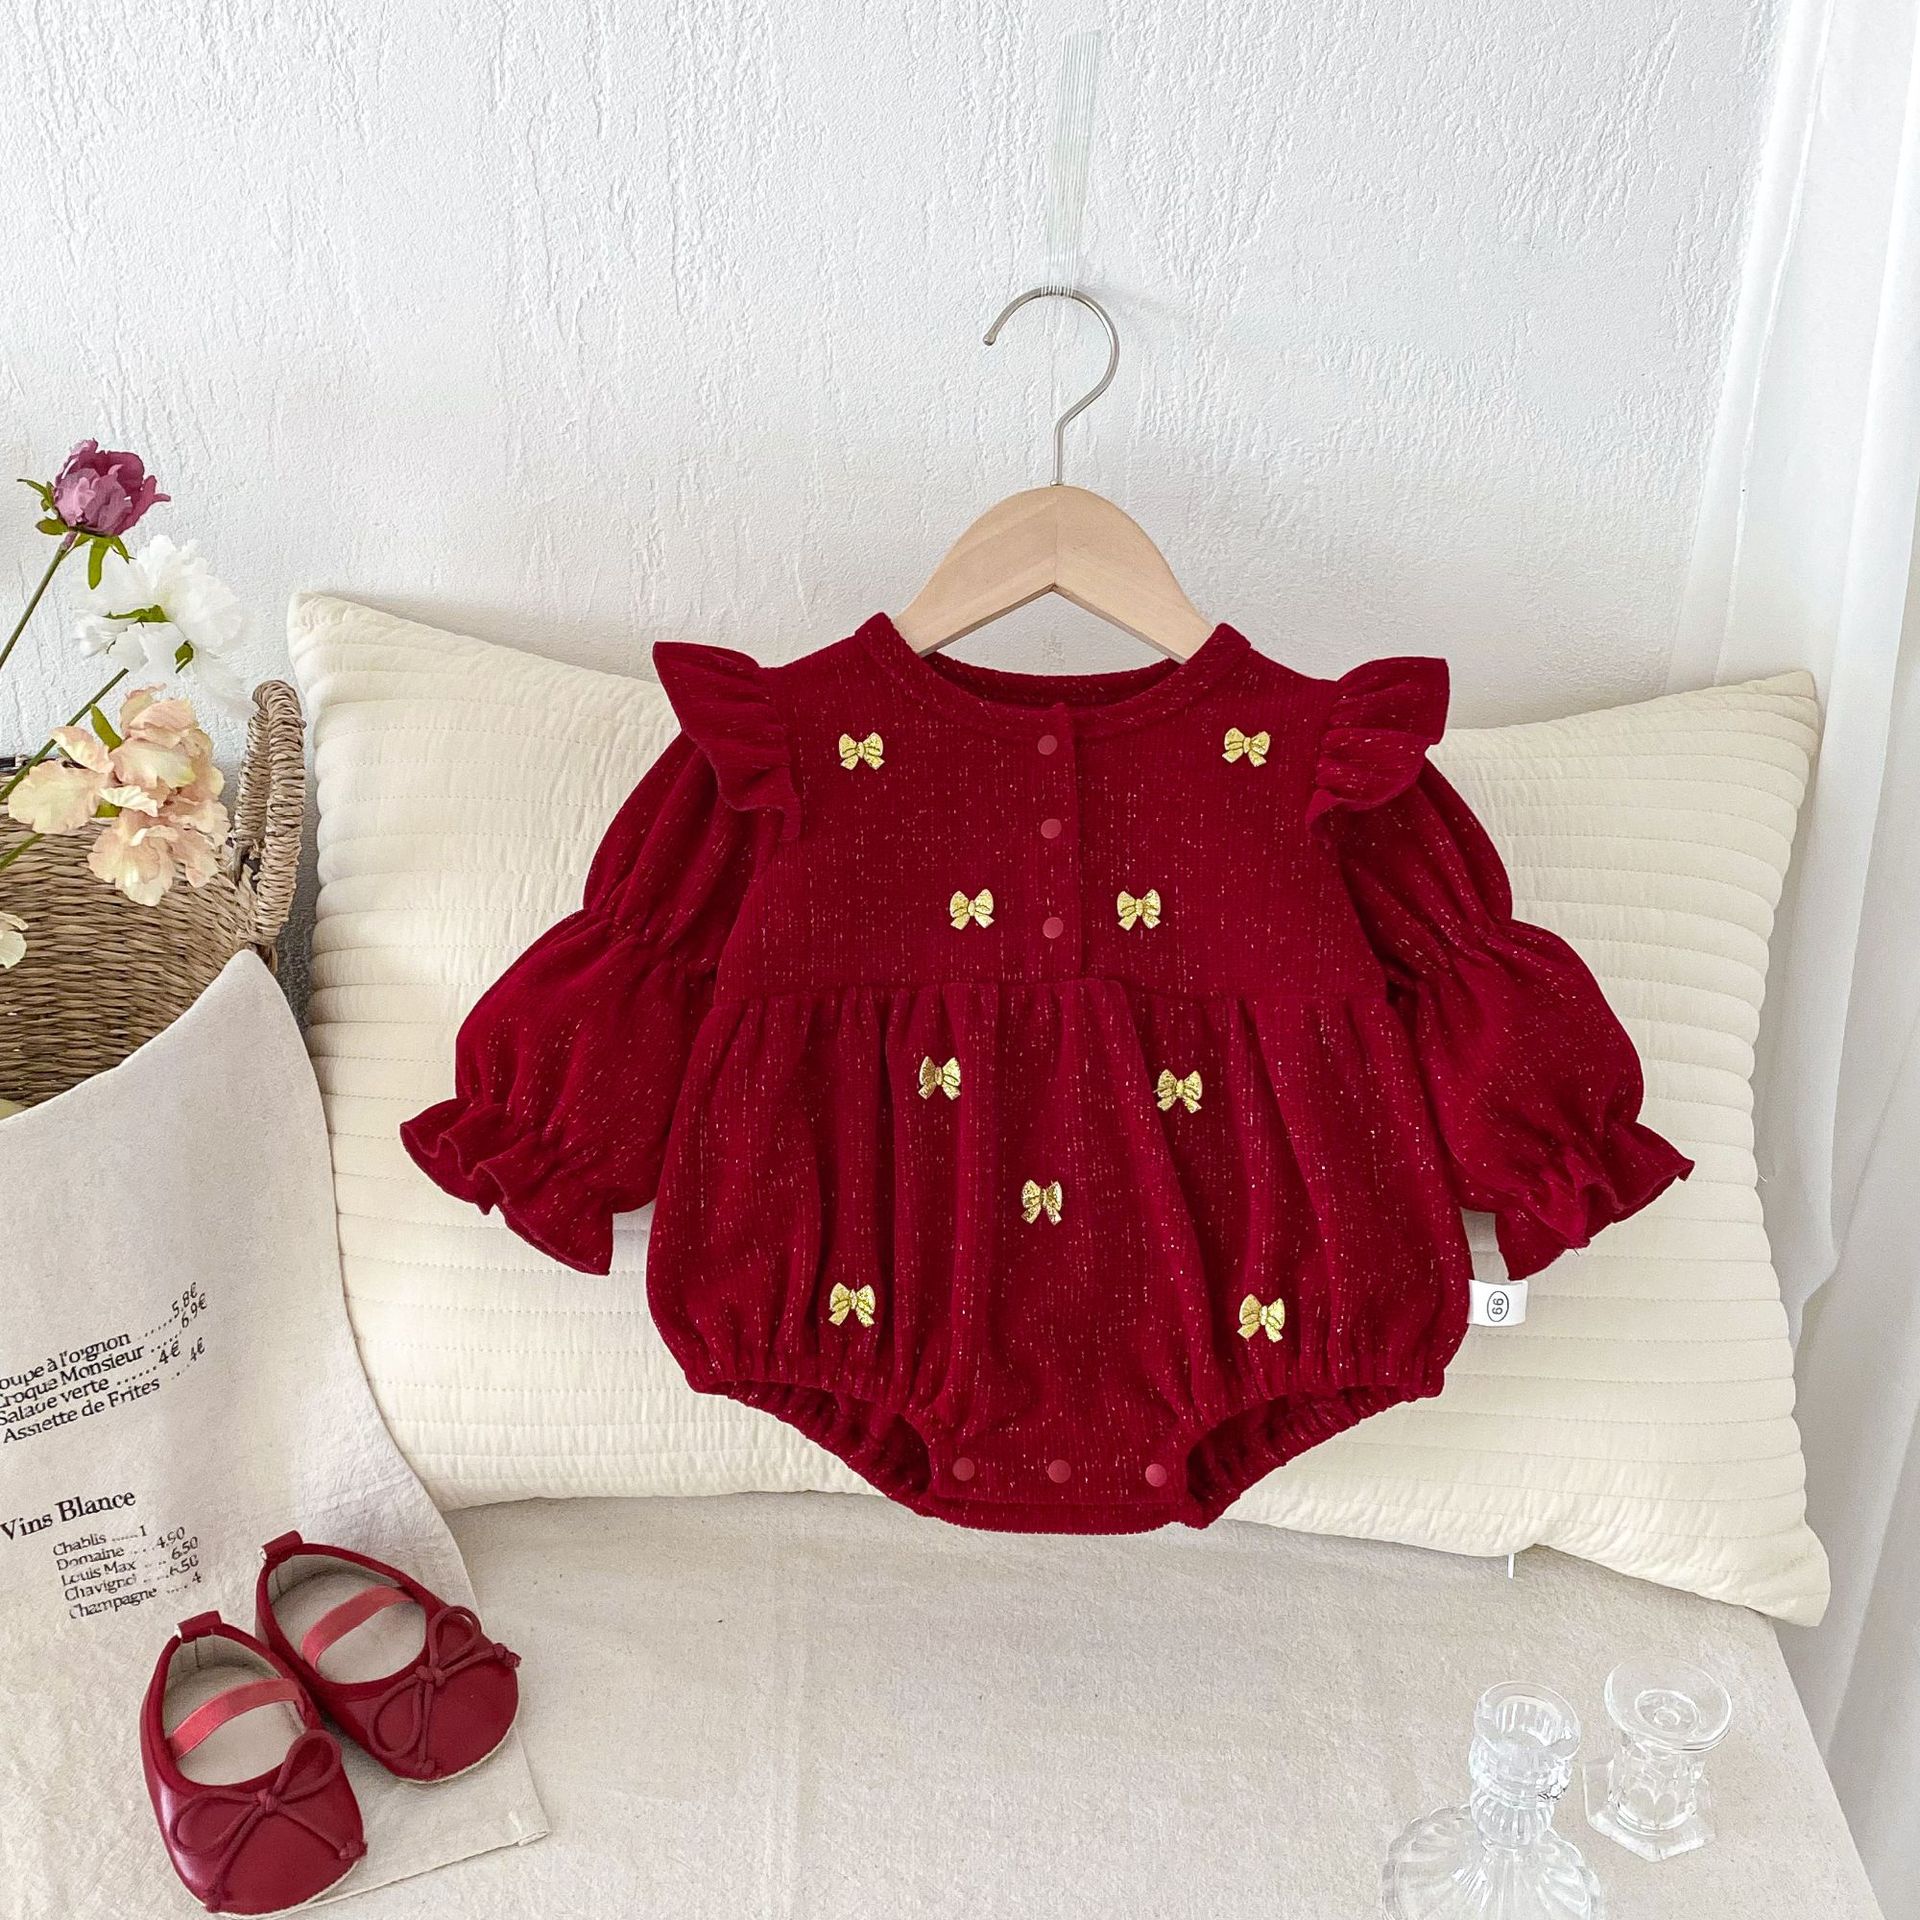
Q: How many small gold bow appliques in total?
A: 9